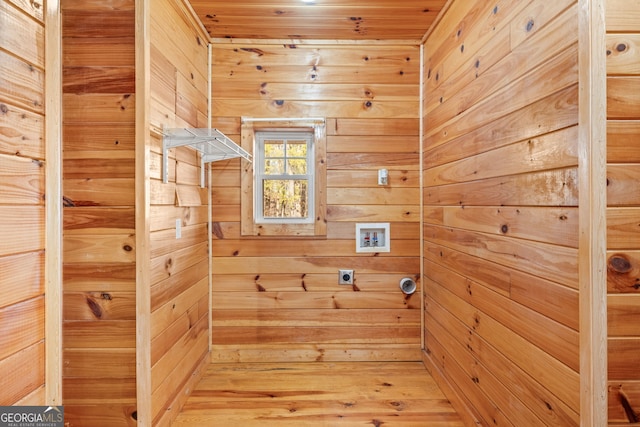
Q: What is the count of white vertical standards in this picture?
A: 2